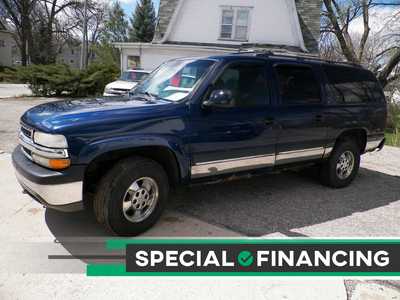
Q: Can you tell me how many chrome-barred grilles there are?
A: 1